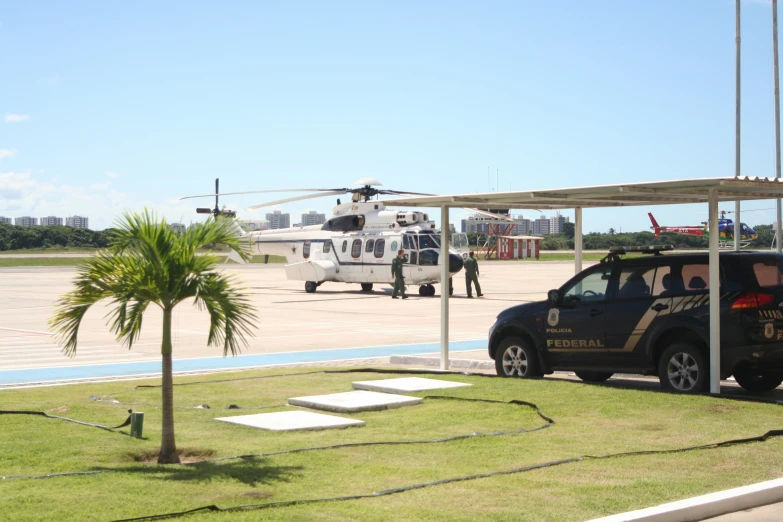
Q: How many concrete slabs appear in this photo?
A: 3